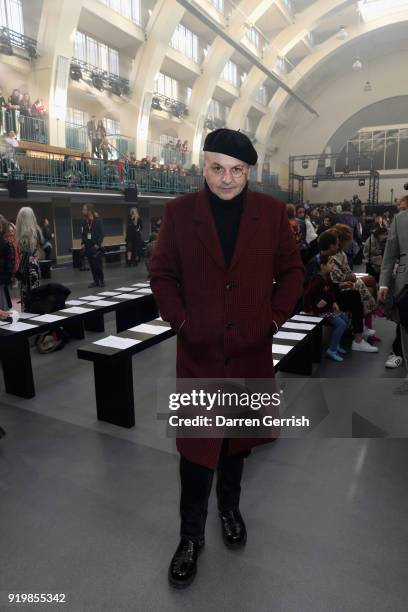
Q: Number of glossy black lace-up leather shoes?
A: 2